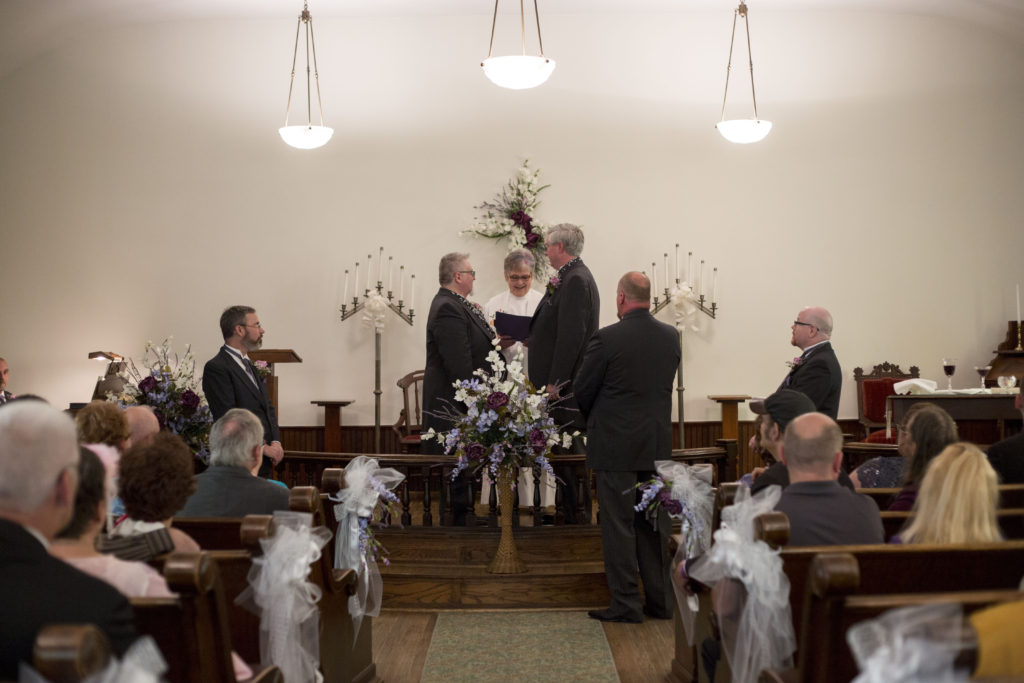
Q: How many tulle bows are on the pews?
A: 6